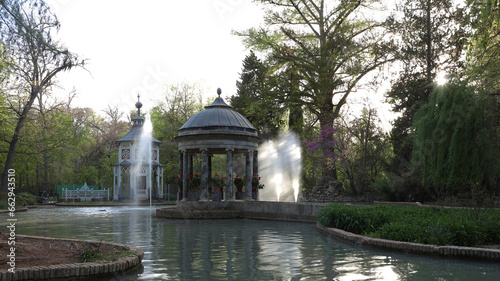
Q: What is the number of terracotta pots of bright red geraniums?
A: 5